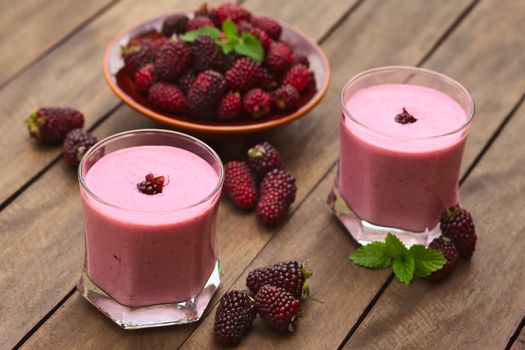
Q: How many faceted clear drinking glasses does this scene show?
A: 2